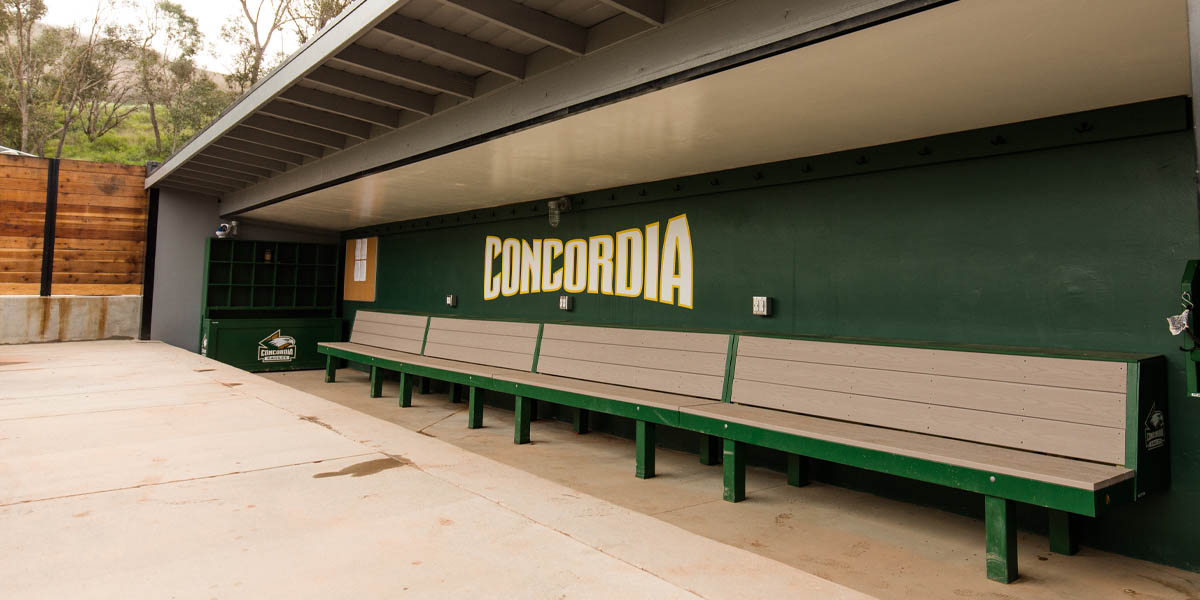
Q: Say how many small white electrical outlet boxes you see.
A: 3